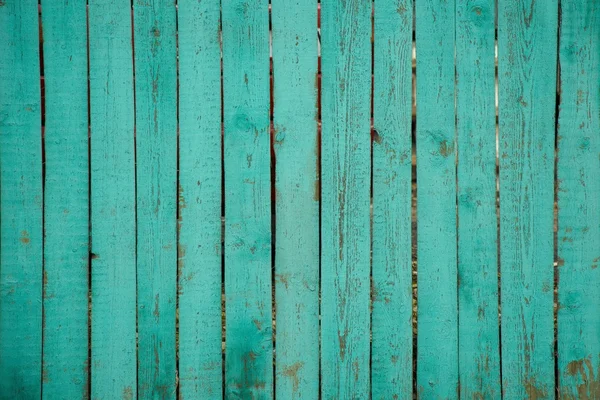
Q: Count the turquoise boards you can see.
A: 13